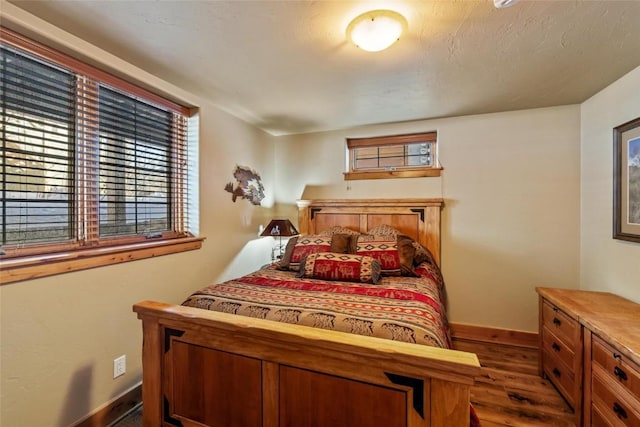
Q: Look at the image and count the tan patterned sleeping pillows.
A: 2